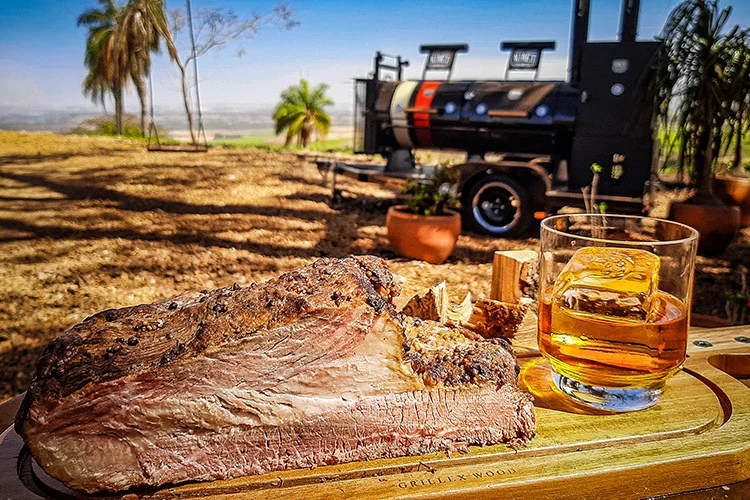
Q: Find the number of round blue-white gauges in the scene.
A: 4